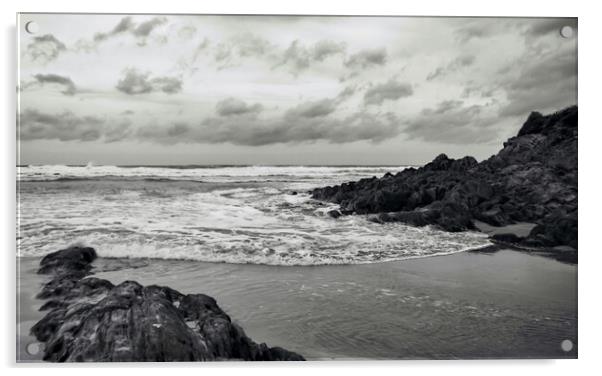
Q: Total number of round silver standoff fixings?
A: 4